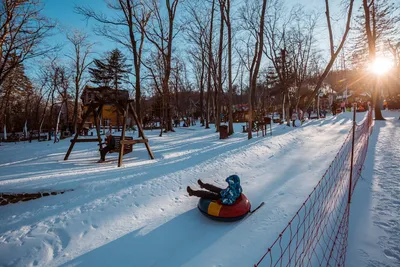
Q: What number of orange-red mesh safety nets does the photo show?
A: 1